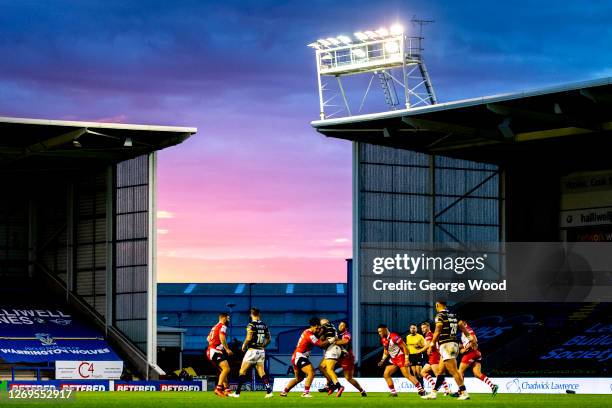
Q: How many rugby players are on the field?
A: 9